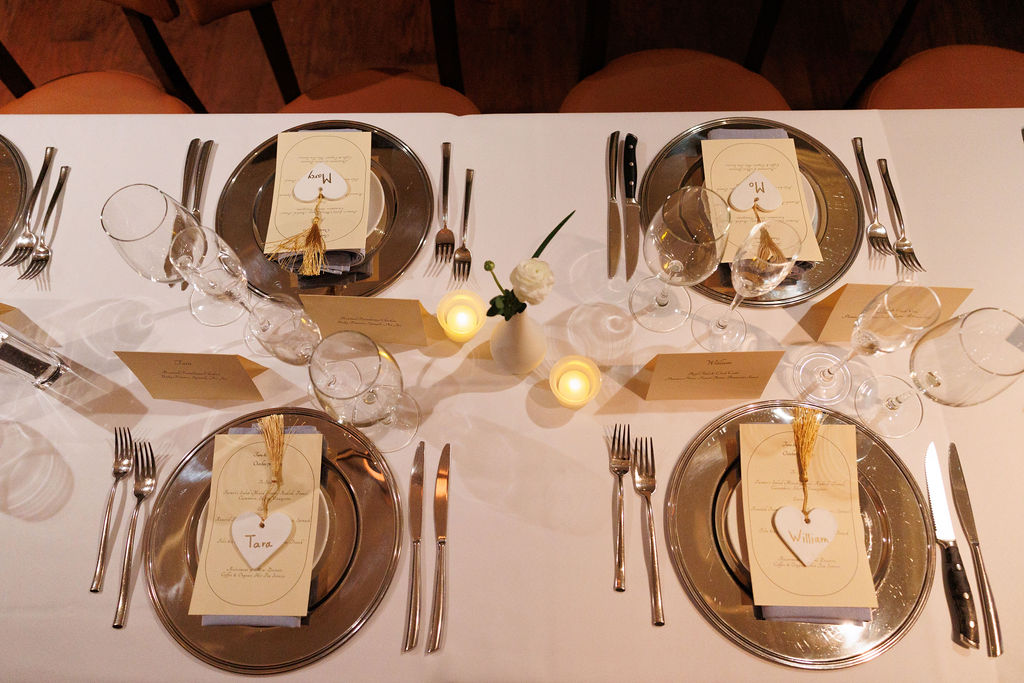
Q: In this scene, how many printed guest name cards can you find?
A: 4